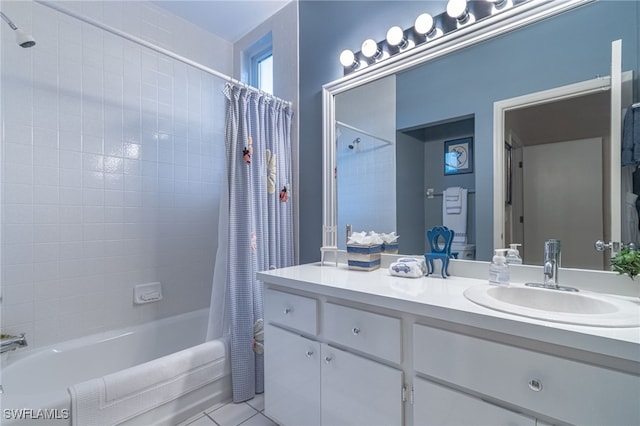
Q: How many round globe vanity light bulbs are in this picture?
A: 6